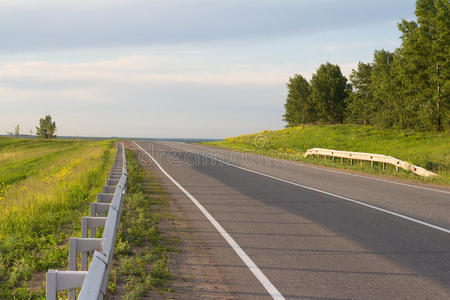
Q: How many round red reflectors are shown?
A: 7